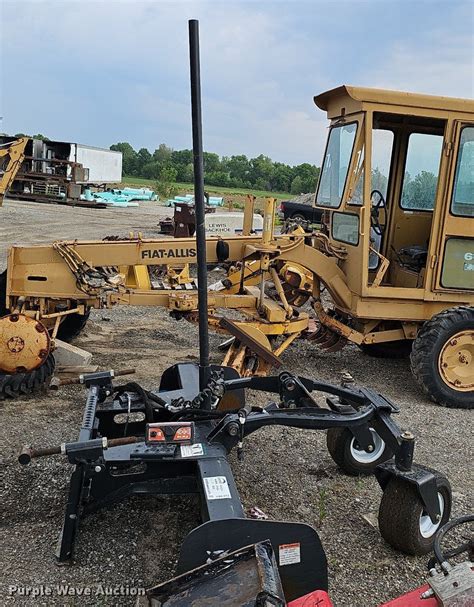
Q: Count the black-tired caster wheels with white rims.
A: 2